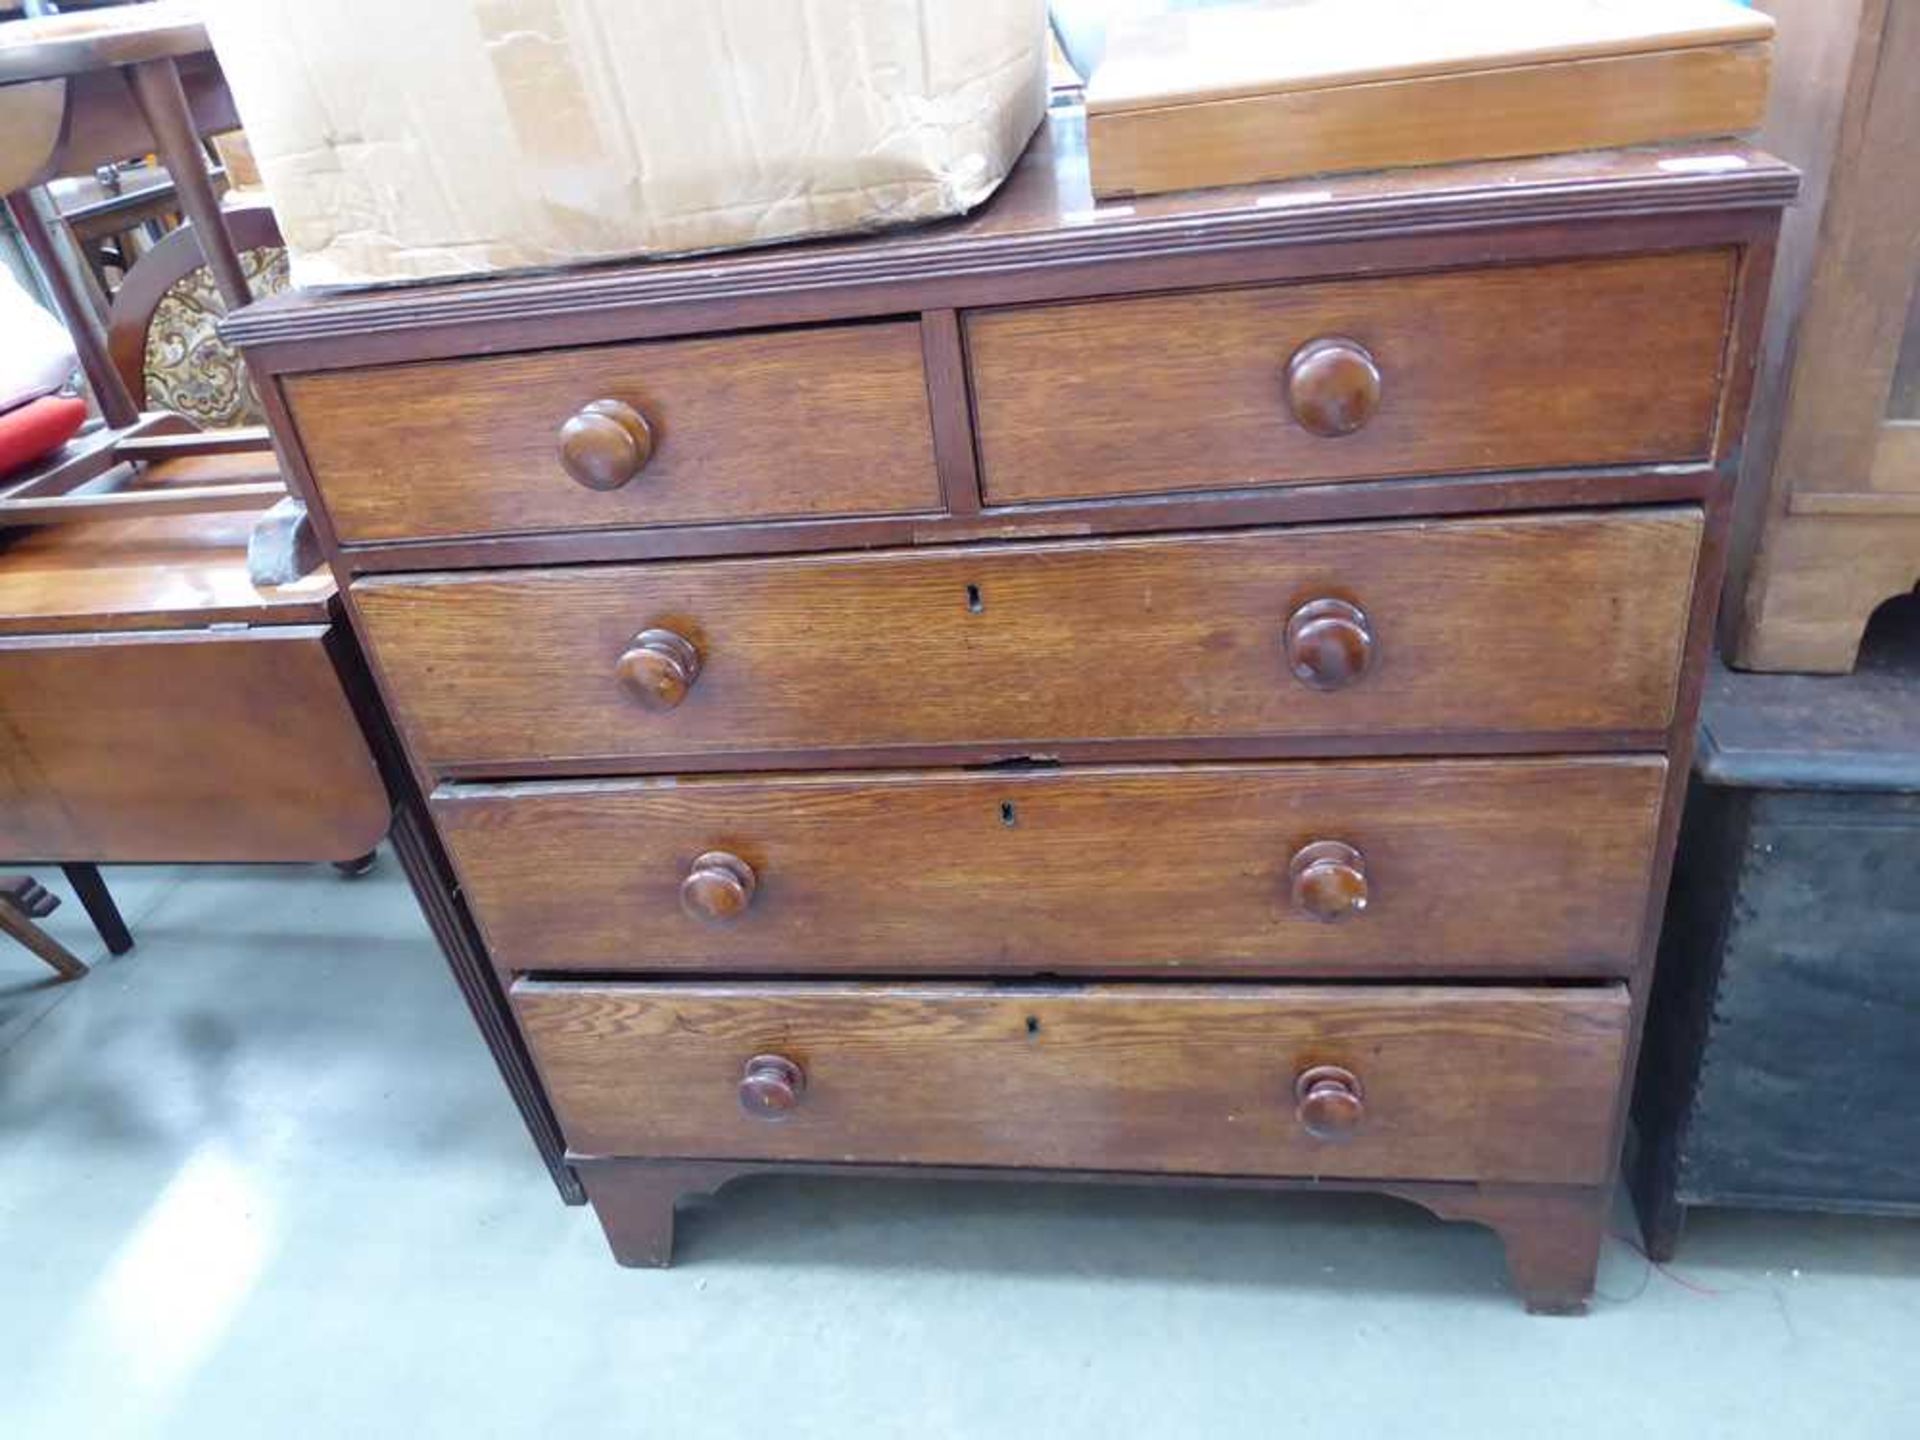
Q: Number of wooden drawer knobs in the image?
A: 8